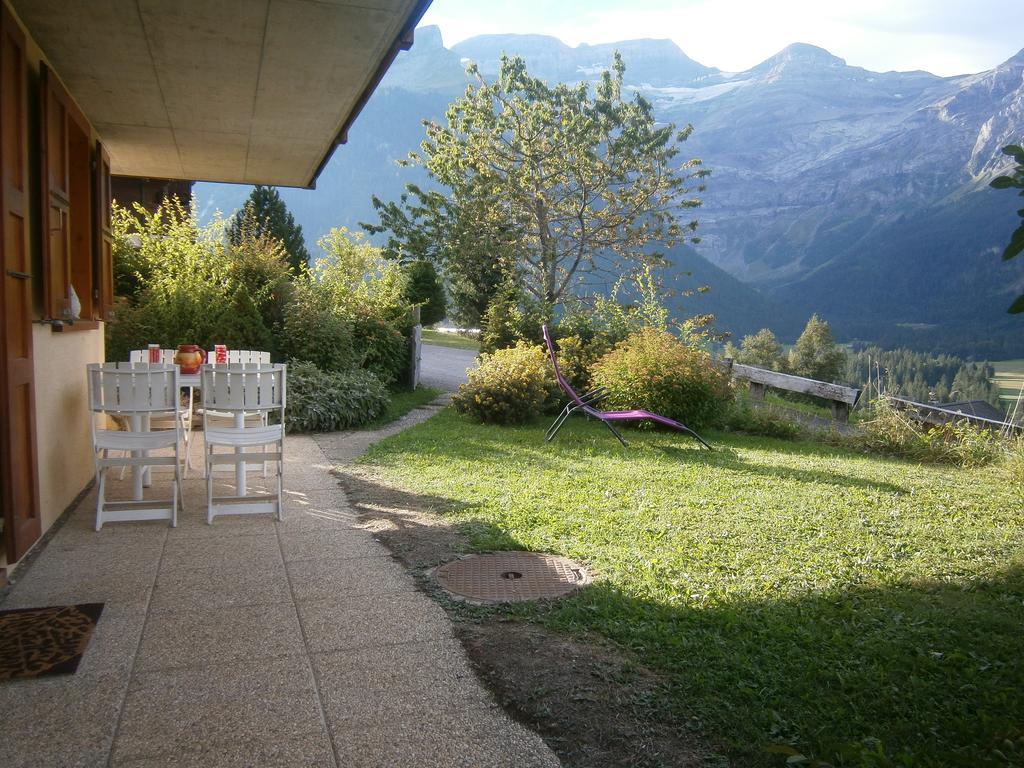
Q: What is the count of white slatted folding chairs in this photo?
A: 4